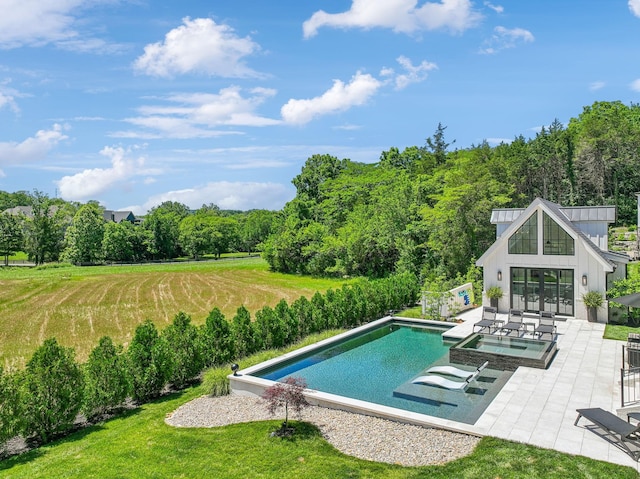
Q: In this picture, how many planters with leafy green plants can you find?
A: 2